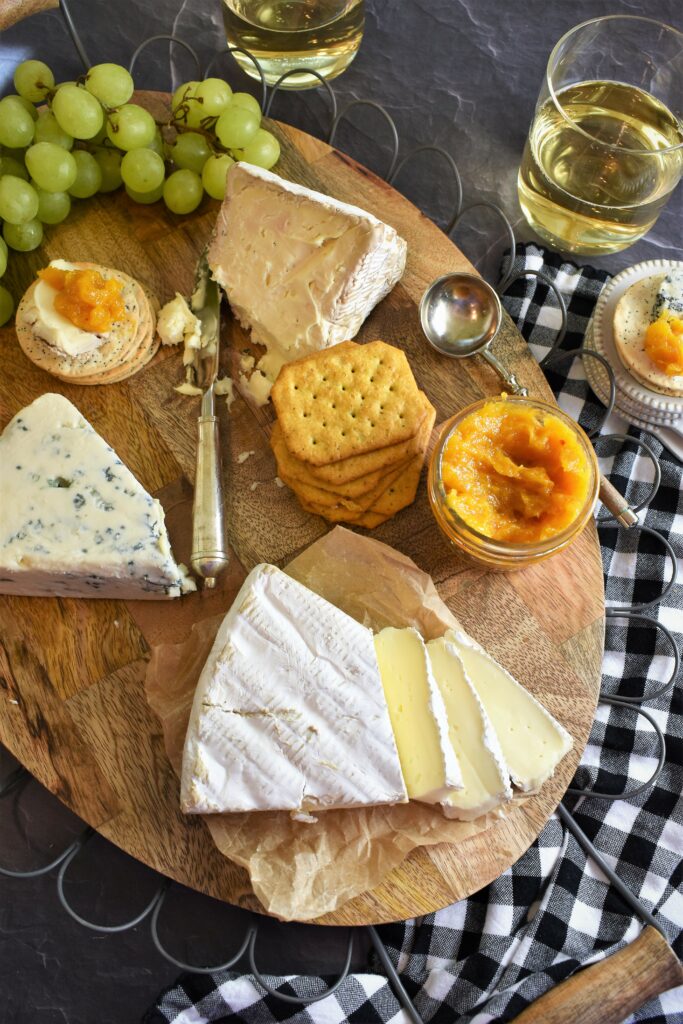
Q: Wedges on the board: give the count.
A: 3